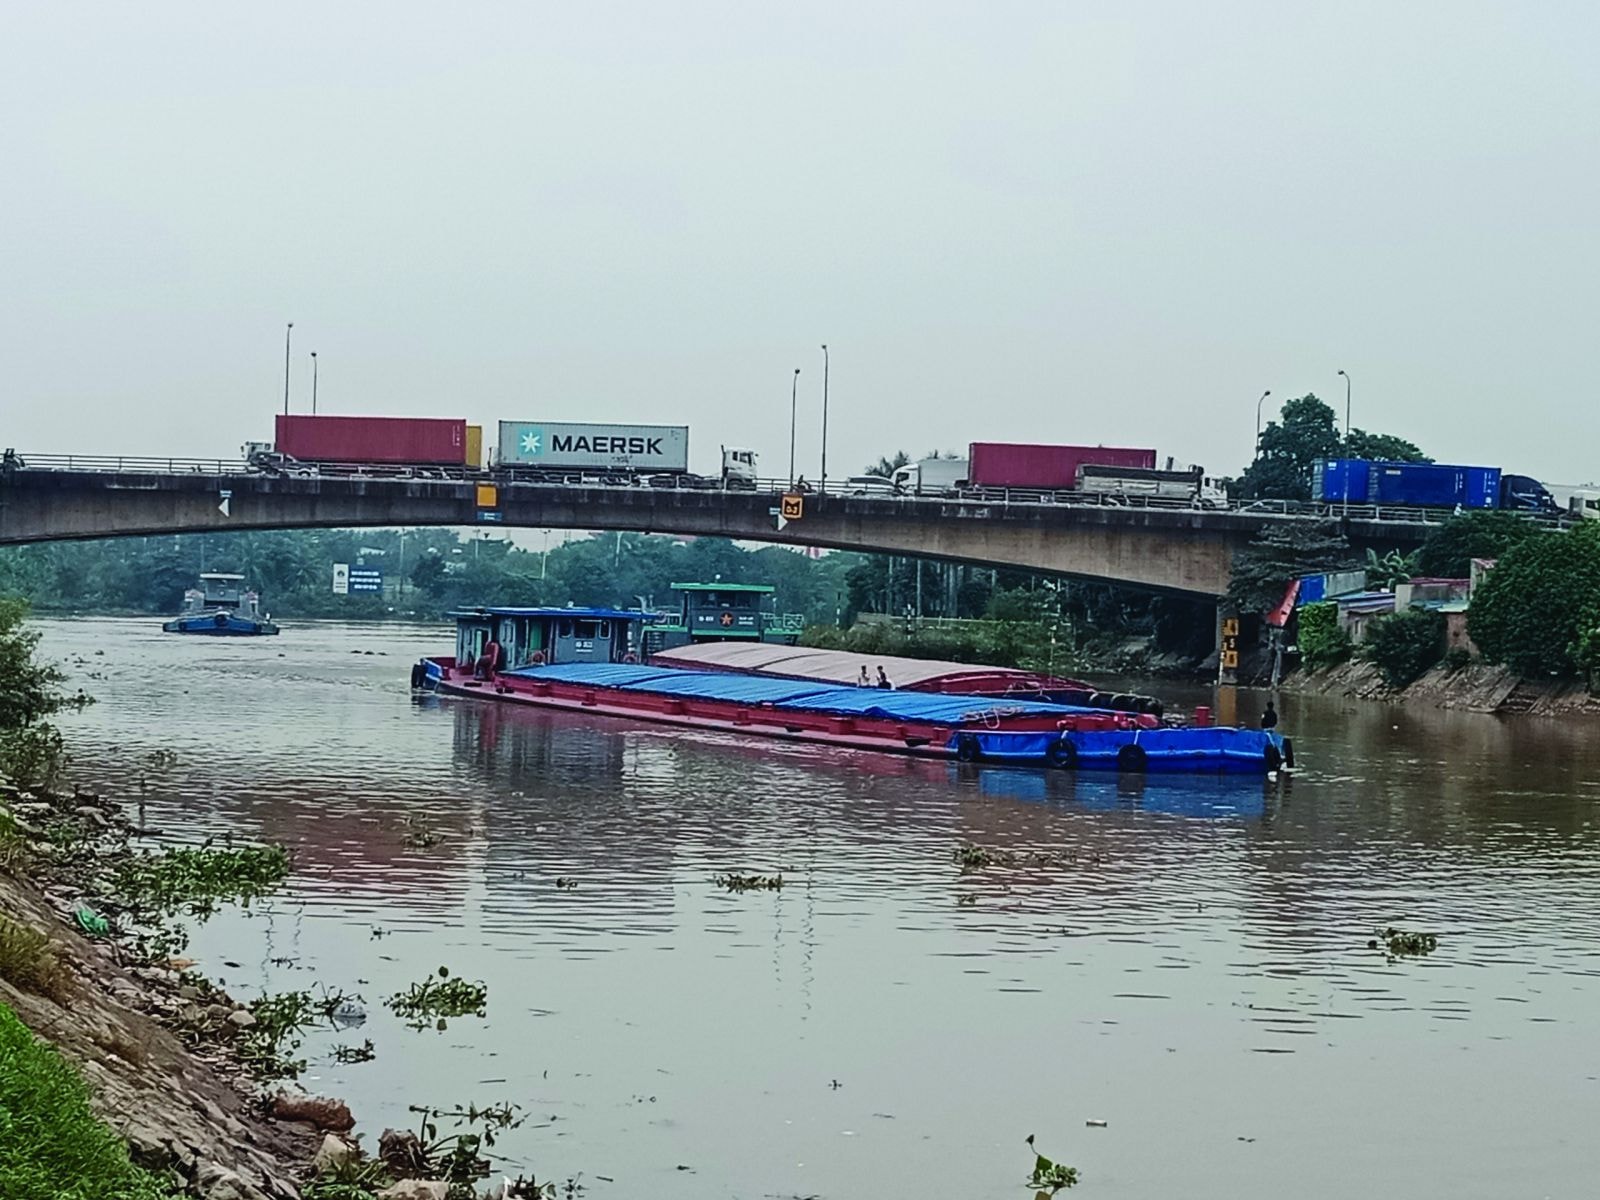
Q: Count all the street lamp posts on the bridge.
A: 6